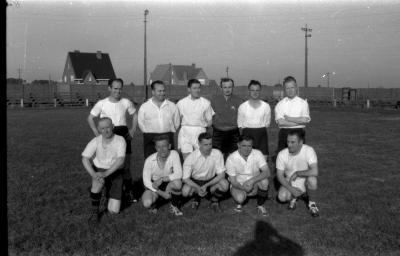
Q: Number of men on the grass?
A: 11